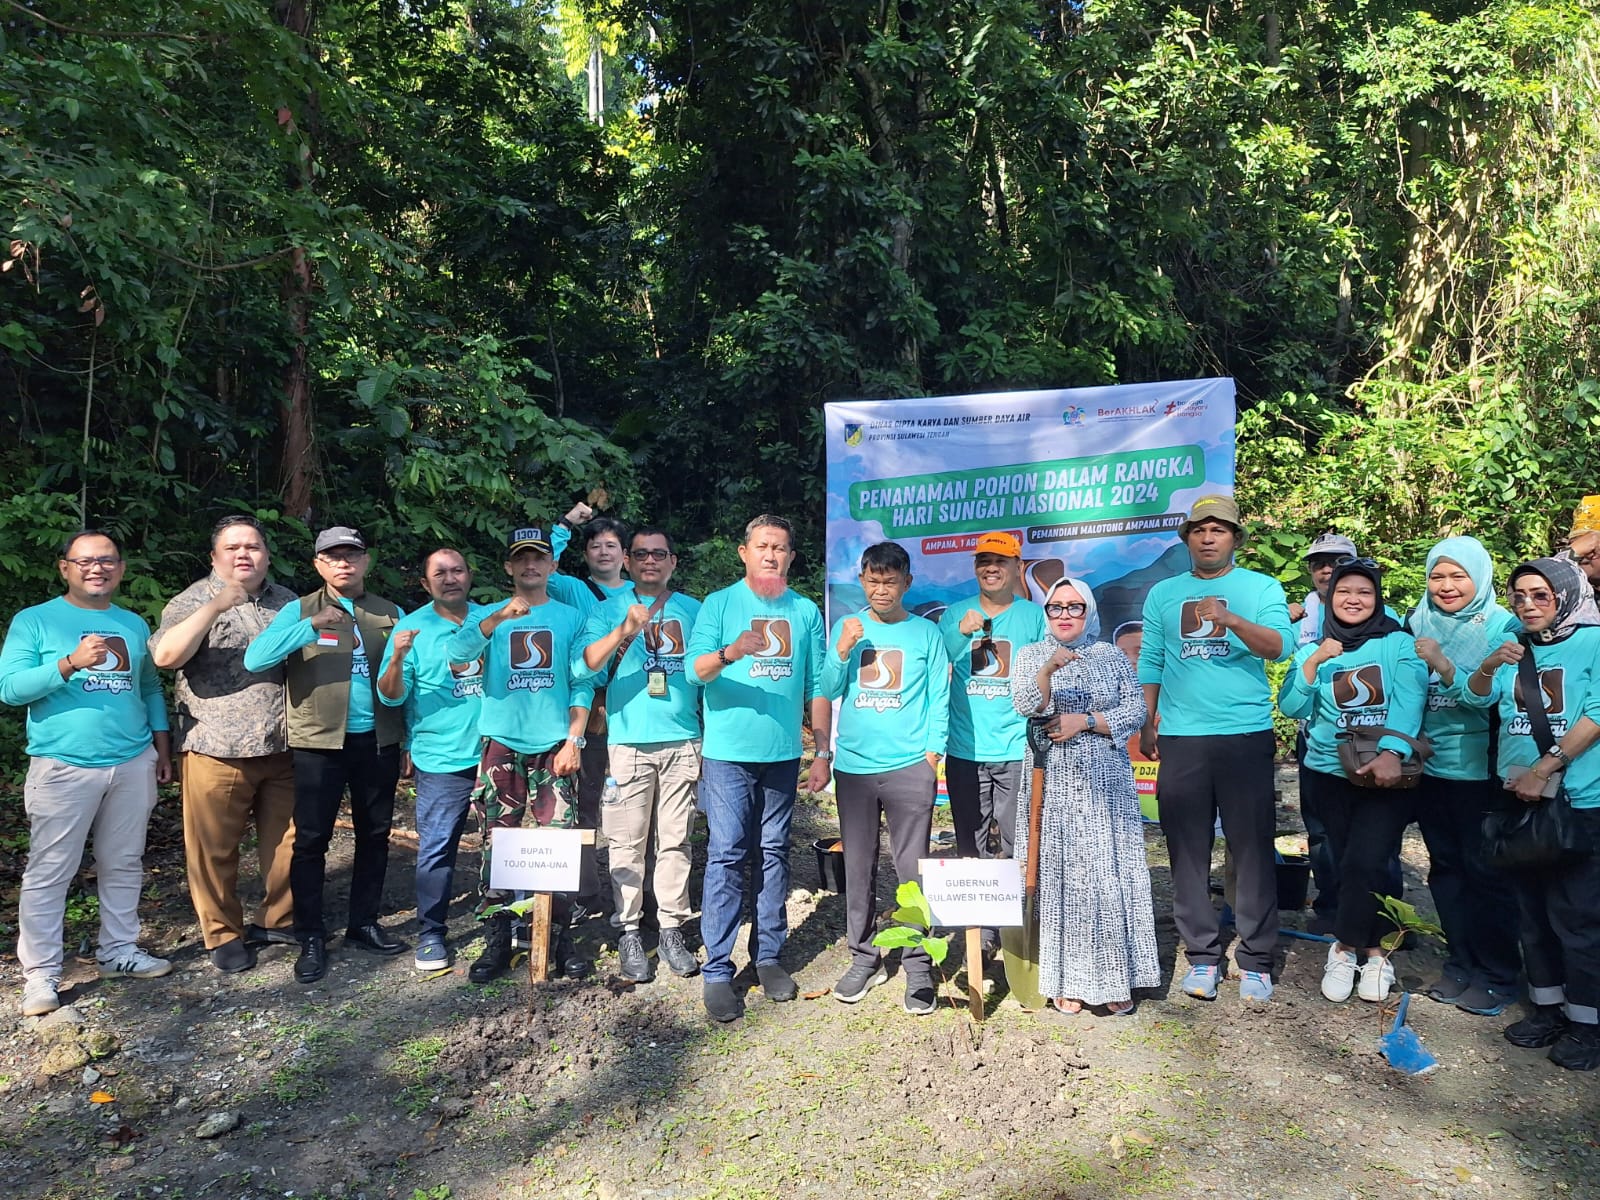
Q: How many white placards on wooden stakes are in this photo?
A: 2